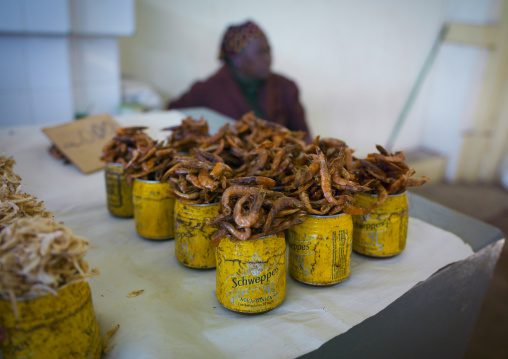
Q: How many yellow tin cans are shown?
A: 7